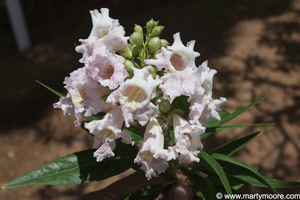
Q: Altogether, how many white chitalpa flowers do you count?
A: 9